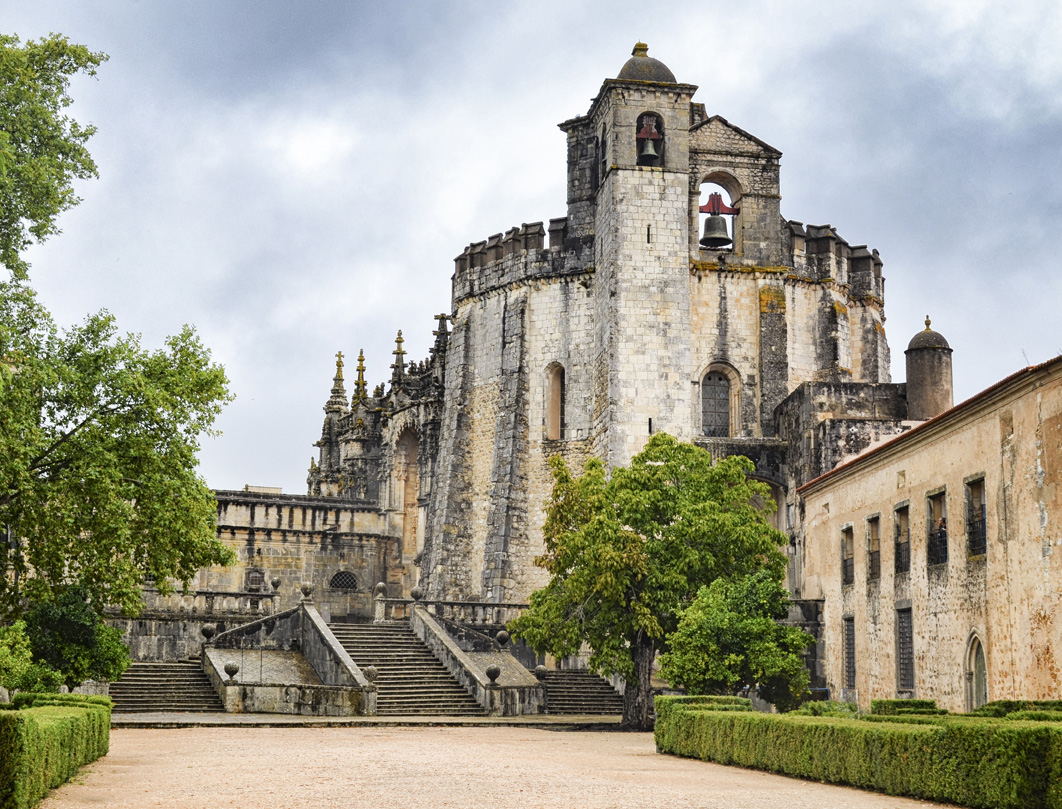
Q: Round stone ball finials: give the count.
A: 10